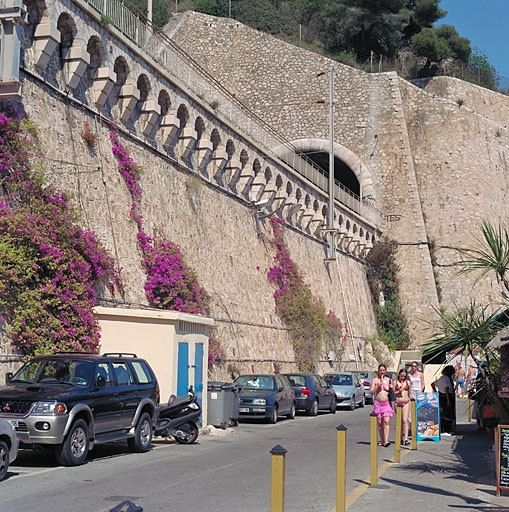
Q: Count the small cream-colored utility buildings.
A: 1